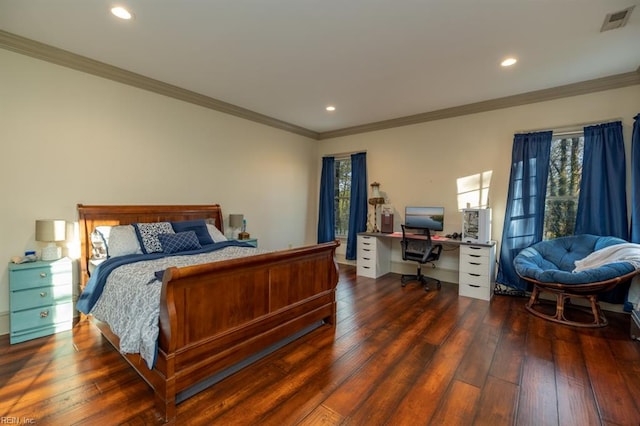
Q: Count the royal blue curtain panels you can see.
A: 5